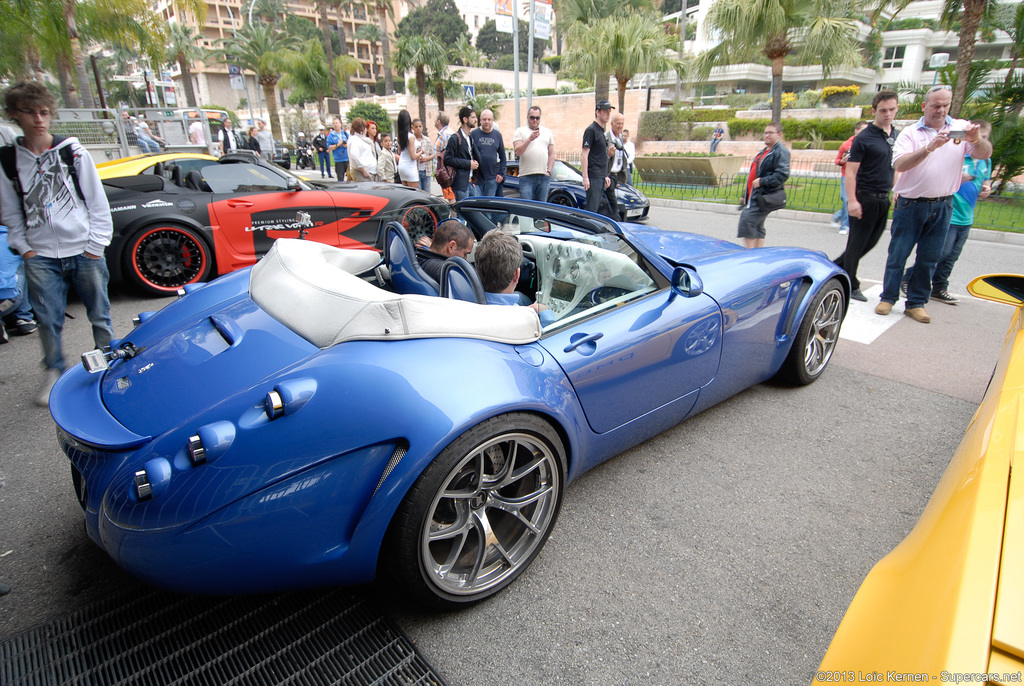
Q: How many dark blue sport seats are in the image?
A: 2